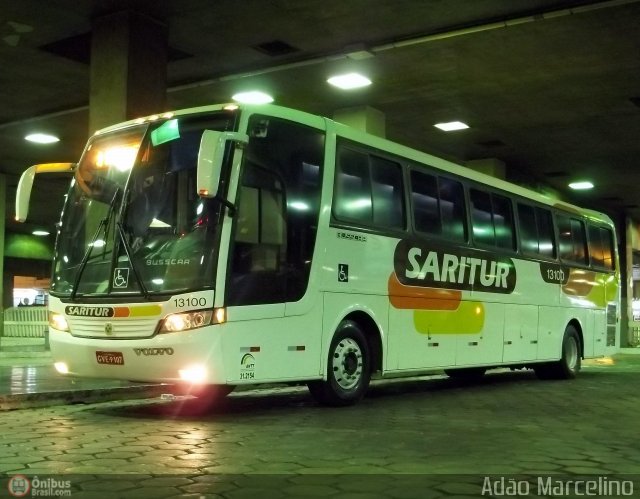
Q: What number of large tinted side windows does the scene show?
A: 6